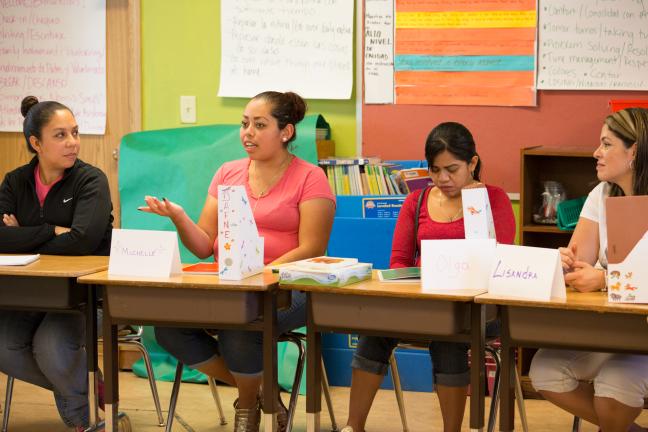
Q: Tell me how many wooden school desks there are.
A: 4